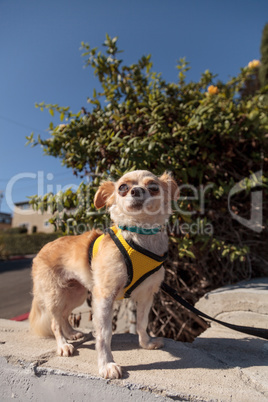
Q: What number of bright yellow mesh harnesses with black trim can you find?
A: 1